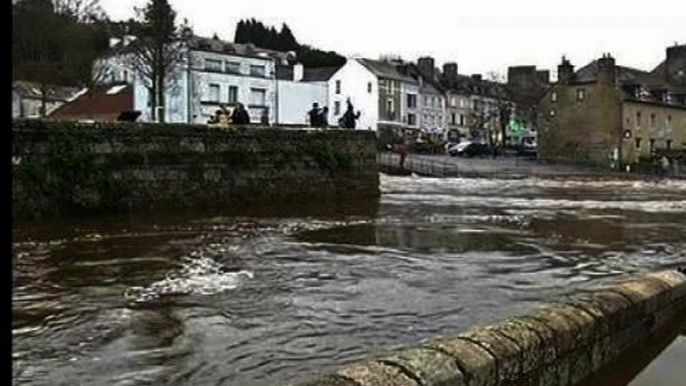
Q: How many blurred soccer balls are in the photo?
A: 0